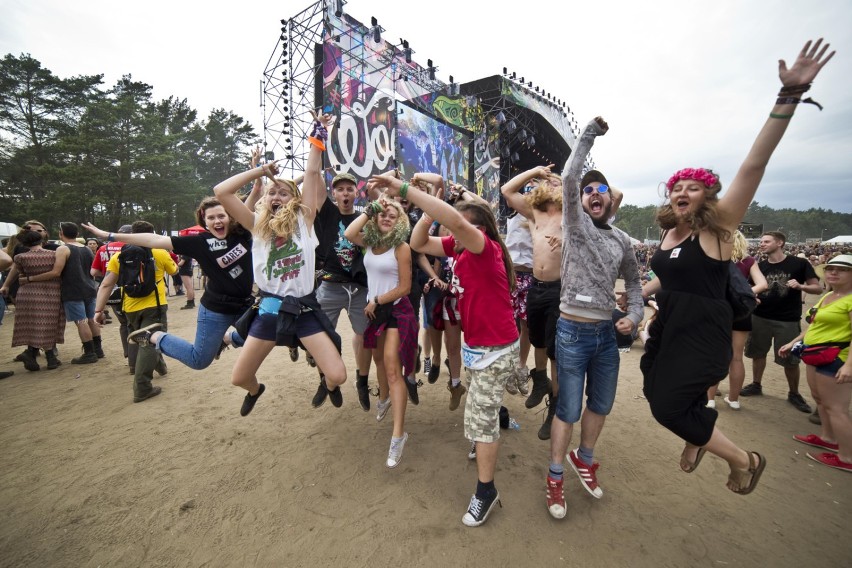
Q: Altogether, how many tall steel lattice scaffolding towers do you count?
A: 1